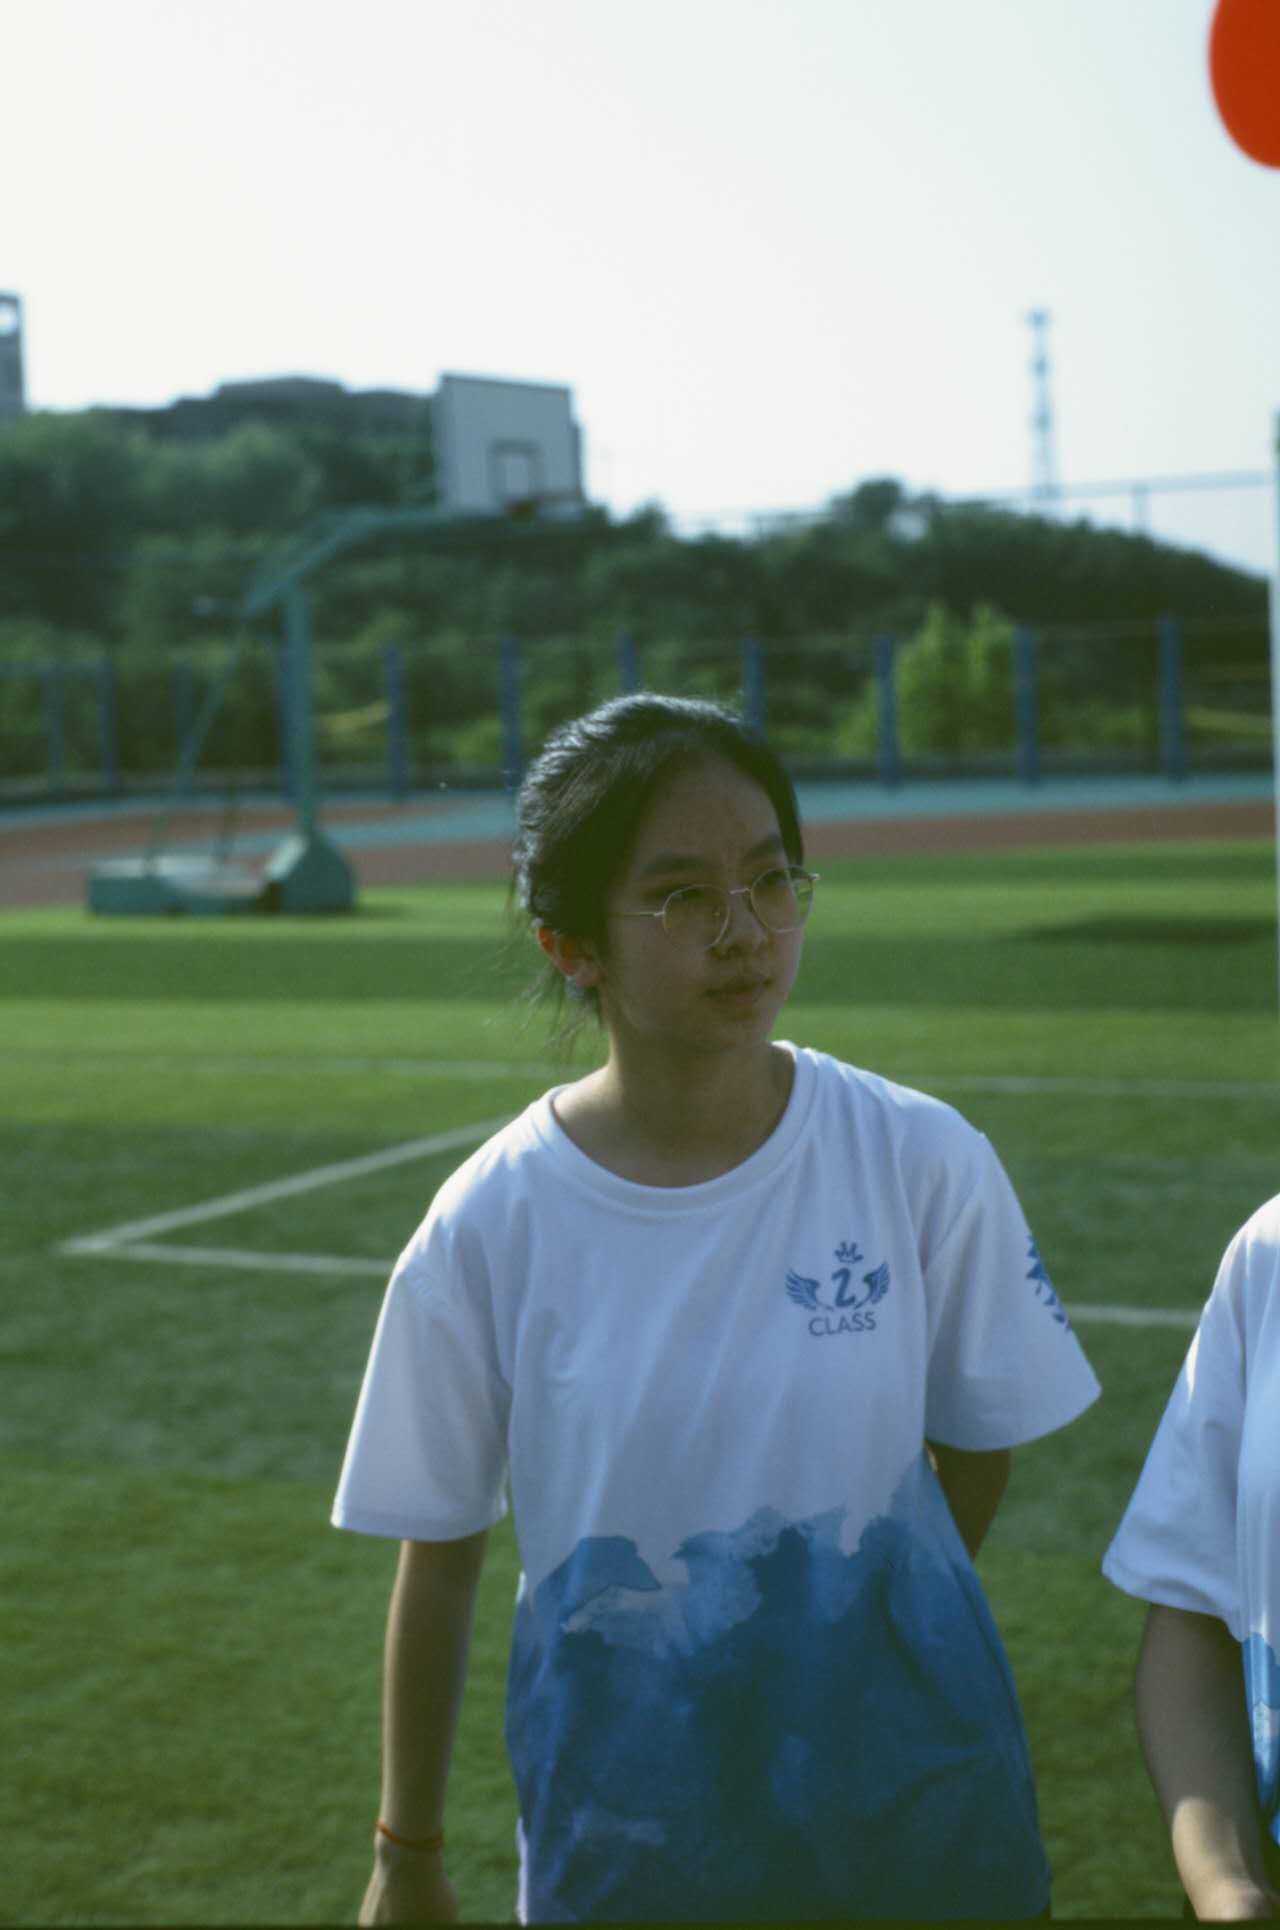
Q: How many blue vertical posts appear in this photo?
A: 11